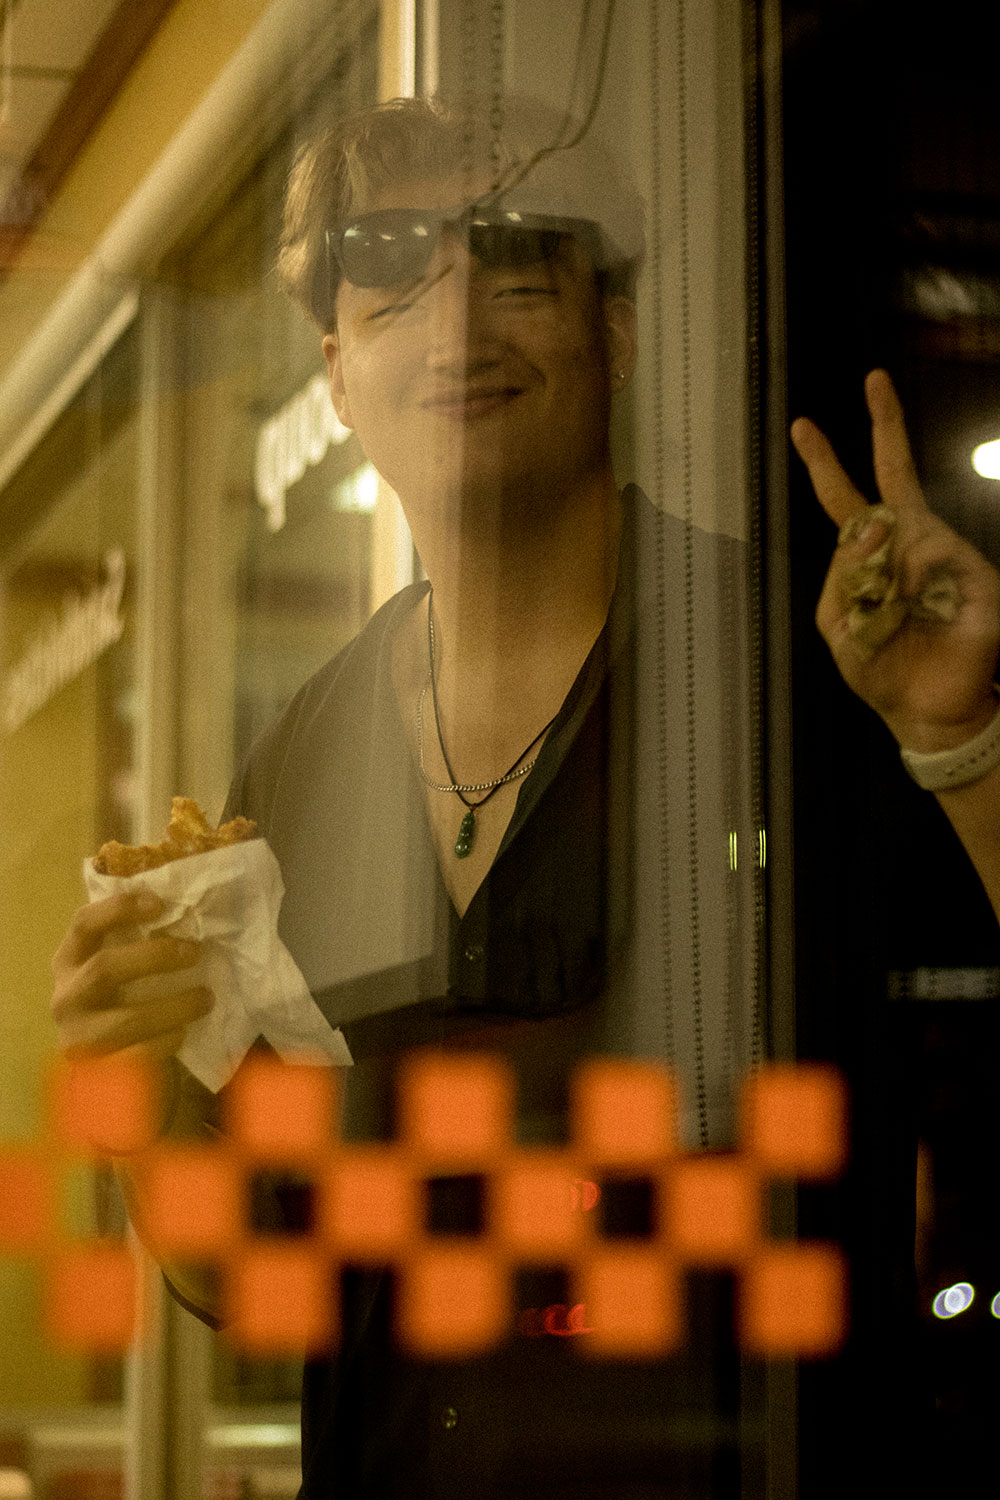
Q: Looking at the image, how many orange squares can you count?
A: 15